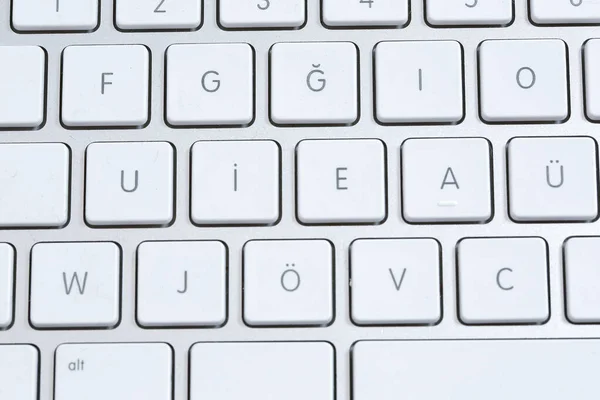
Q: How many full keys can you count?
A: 15